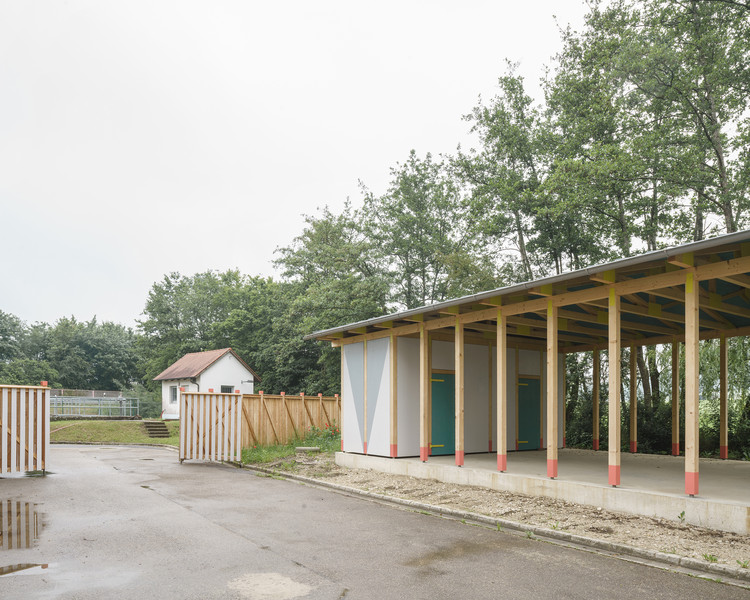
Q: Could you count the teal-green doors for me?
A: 2